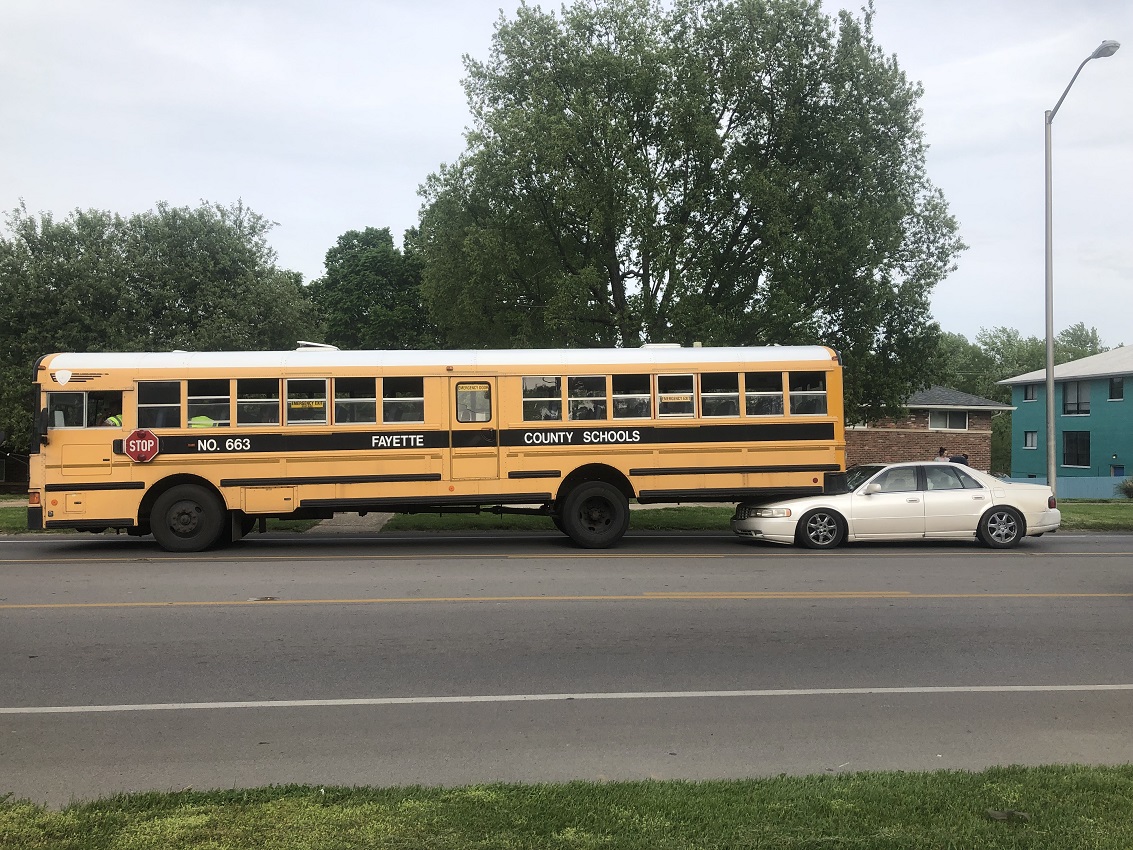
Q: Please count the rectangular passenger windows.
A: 13